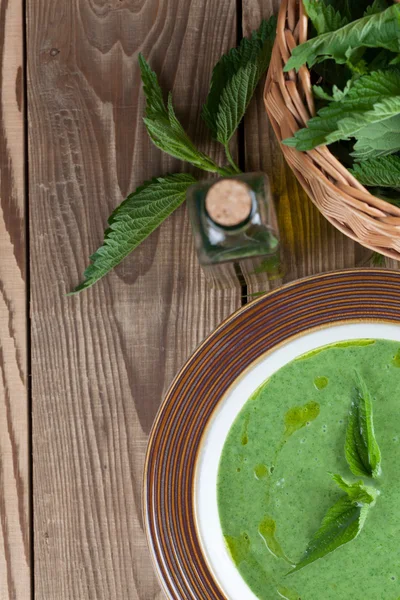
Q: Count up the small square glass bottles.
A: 1